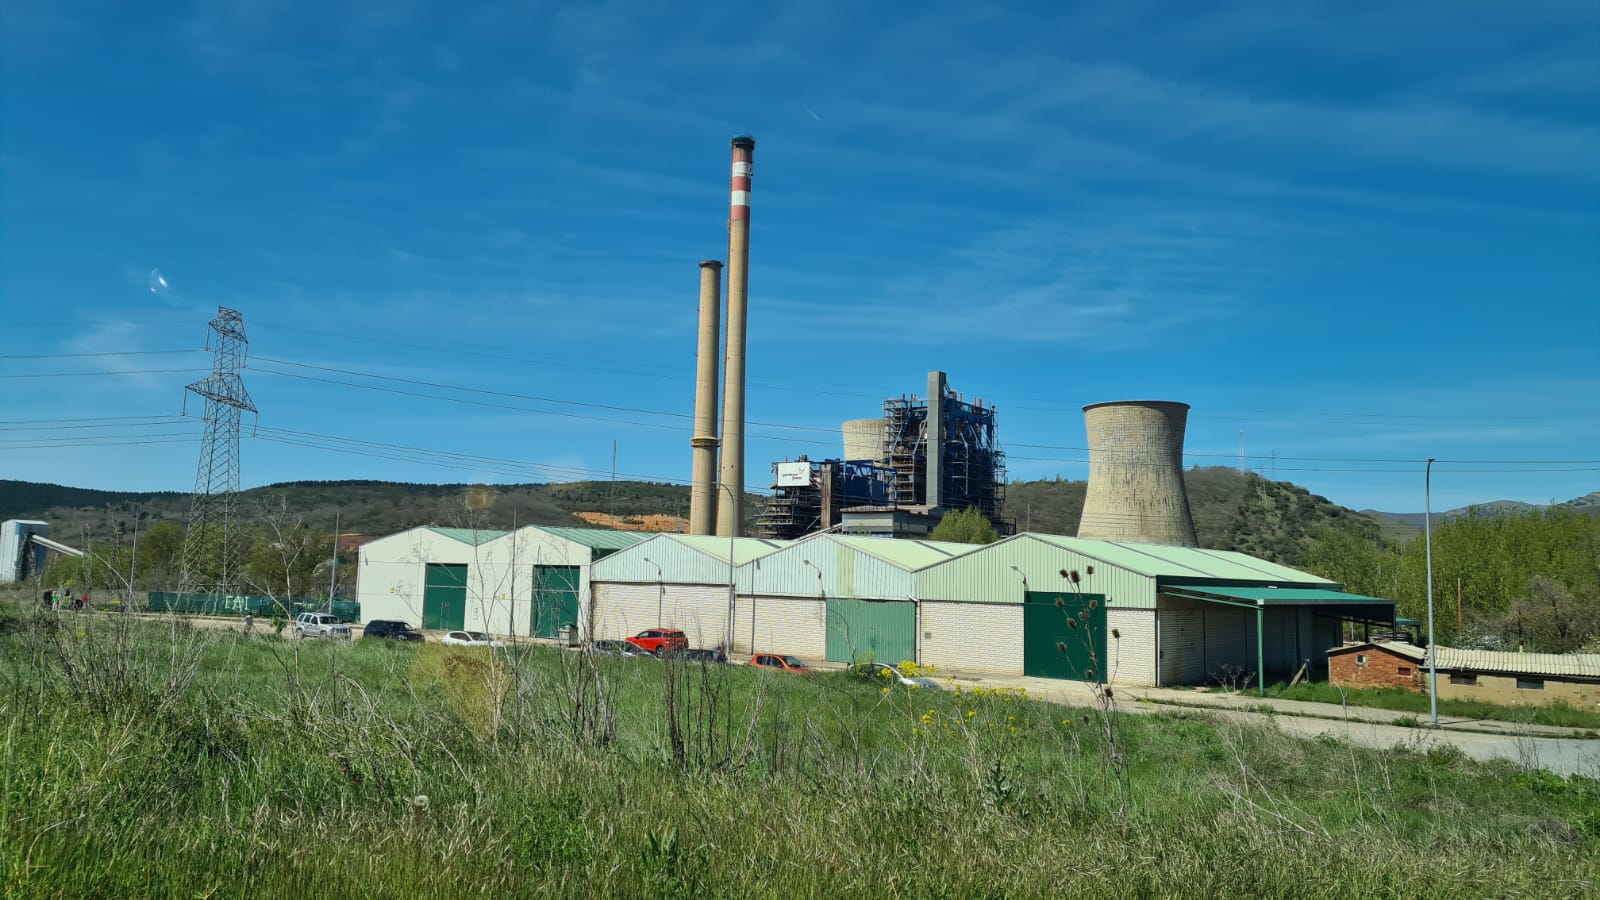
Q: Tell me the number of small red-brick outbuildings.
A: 1